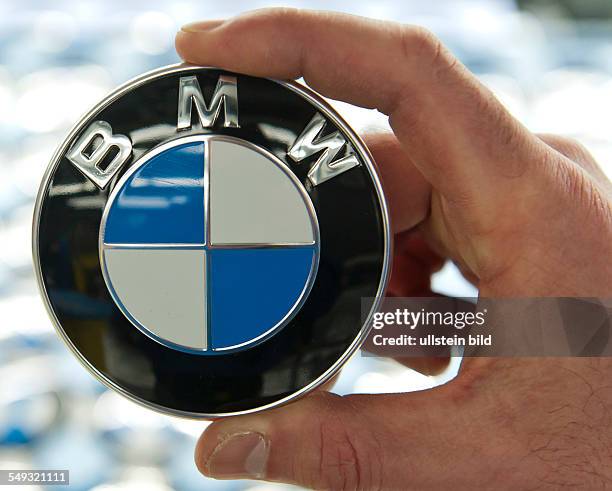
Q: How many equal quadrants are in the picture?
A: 4